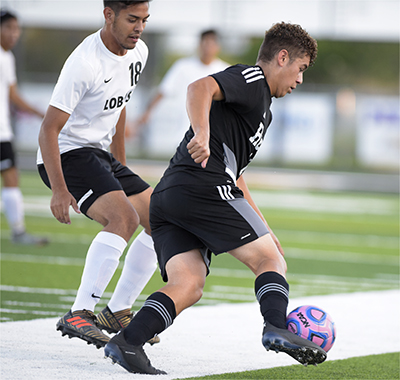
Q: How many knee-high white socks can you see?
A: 3